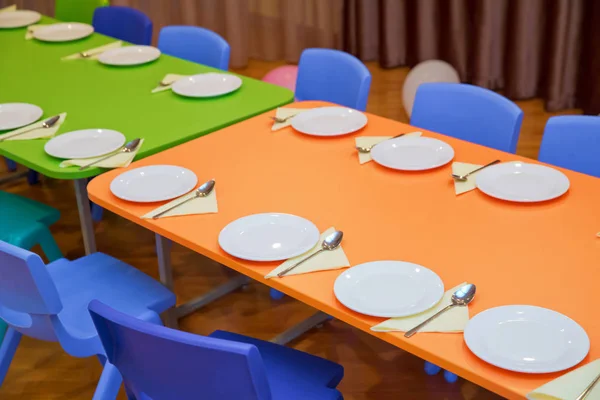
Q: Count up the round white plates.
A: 13